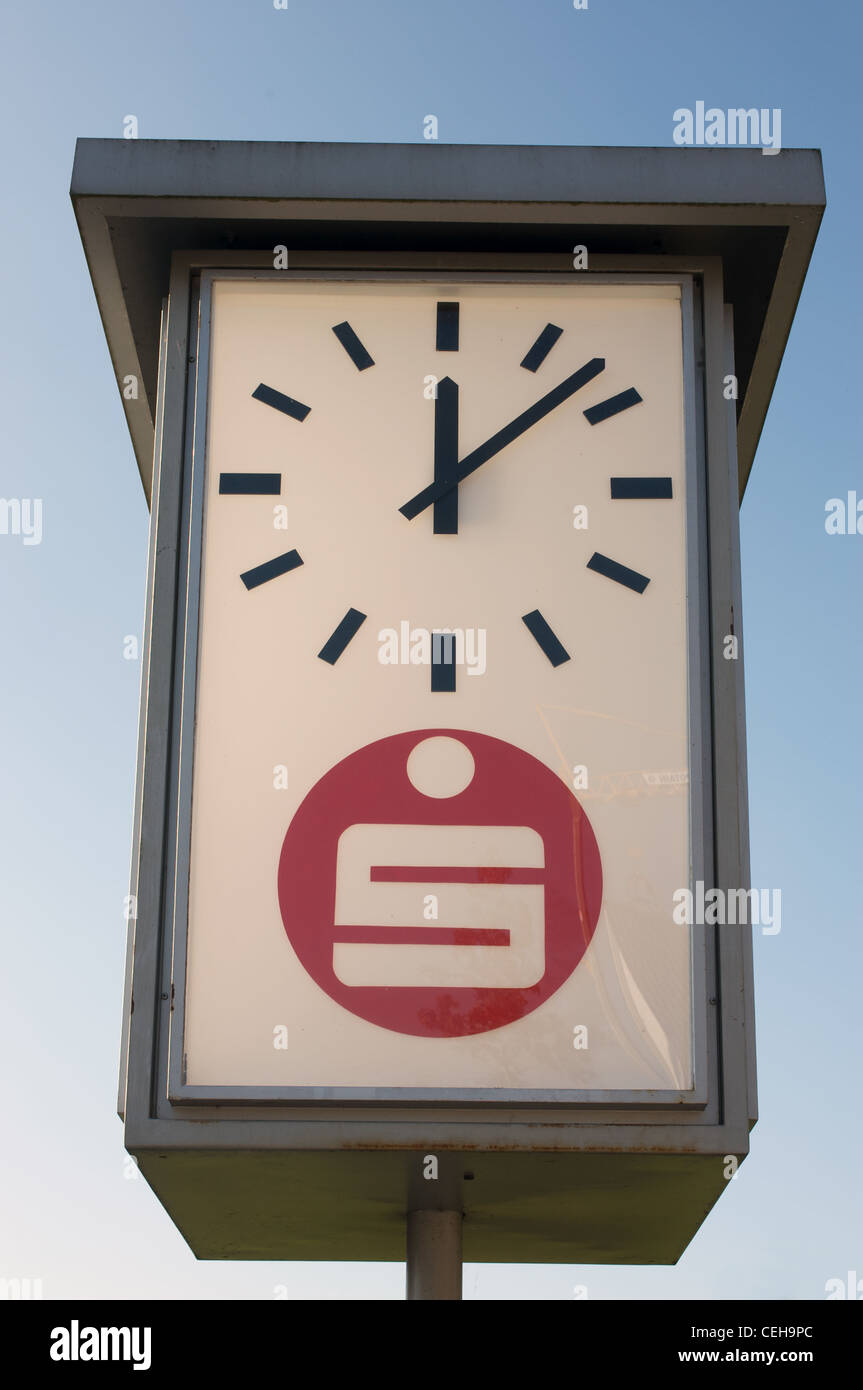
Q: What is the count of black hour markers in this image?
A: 12